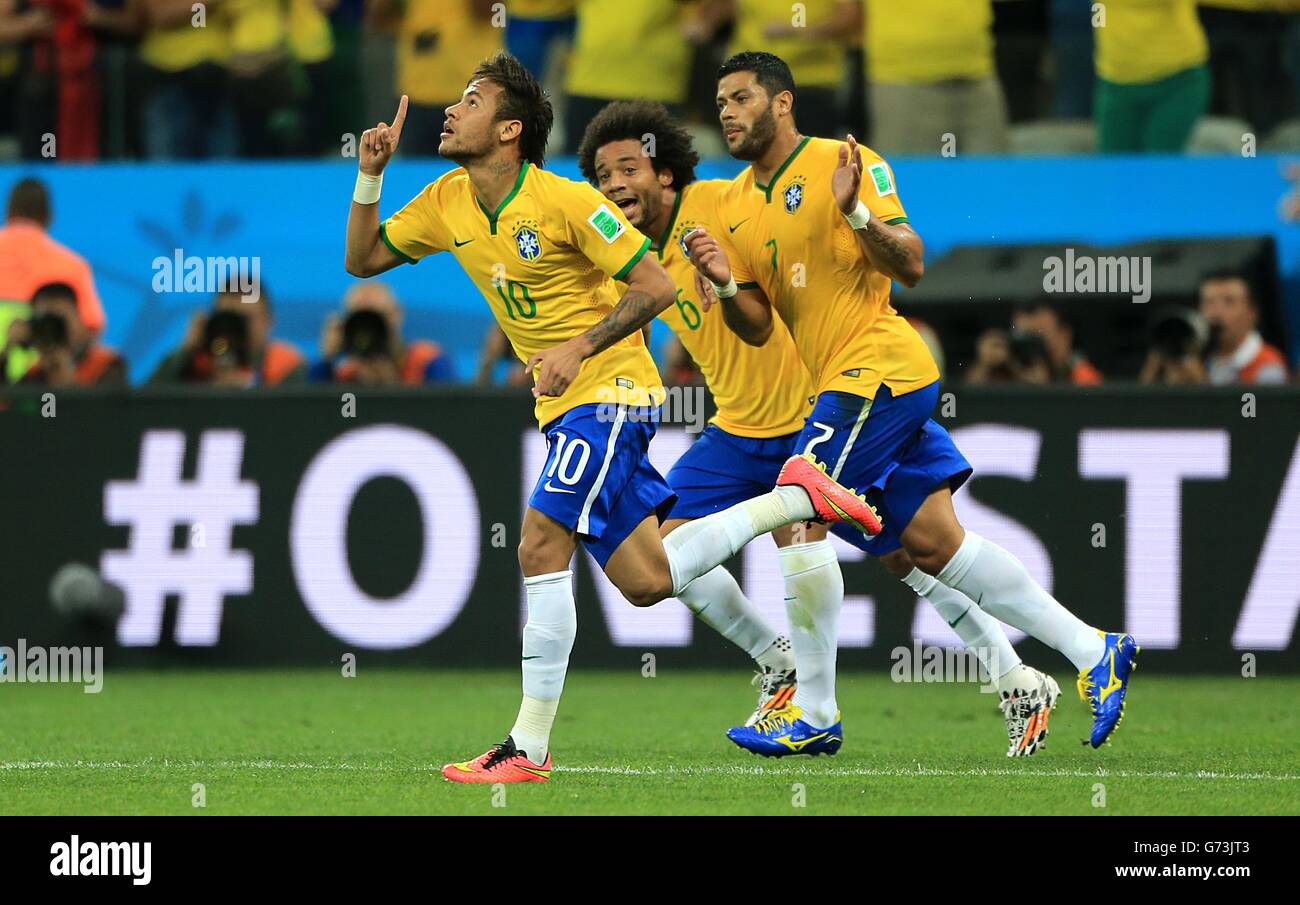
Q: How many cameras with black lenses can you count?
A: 5